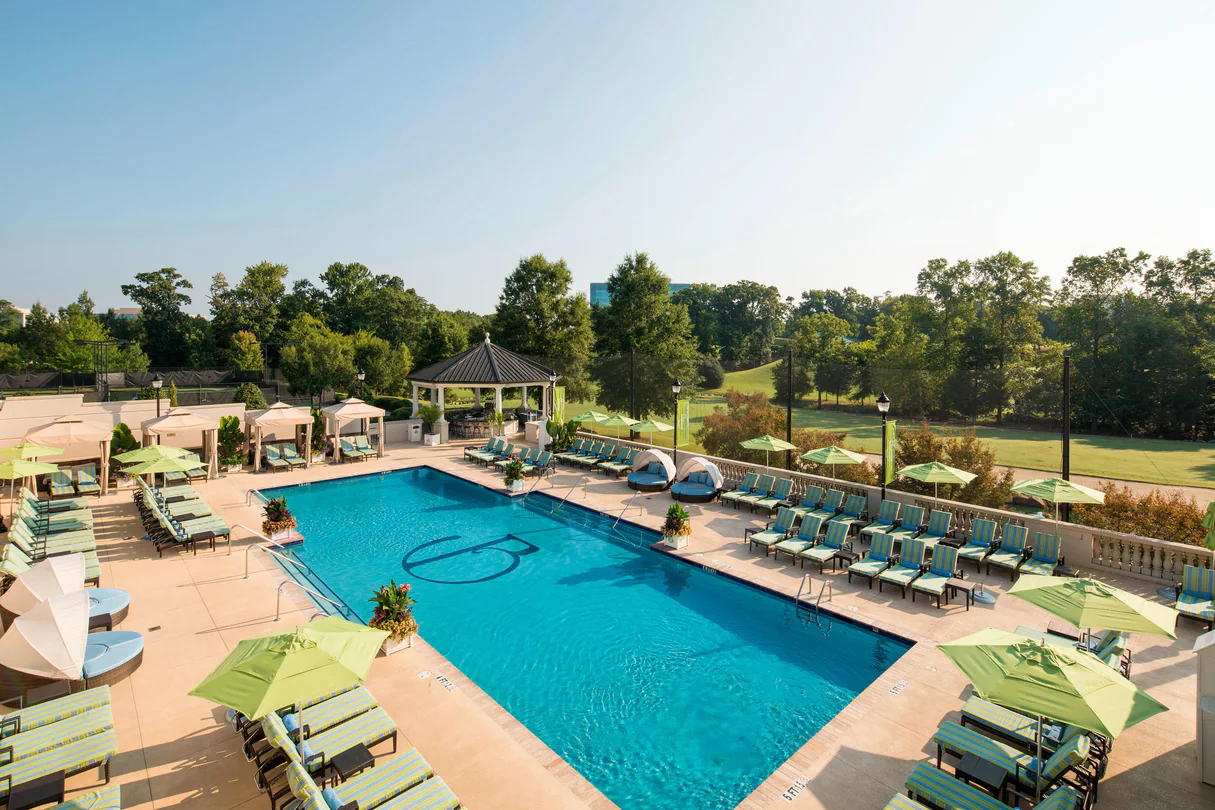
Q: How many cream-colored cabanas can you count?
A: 4